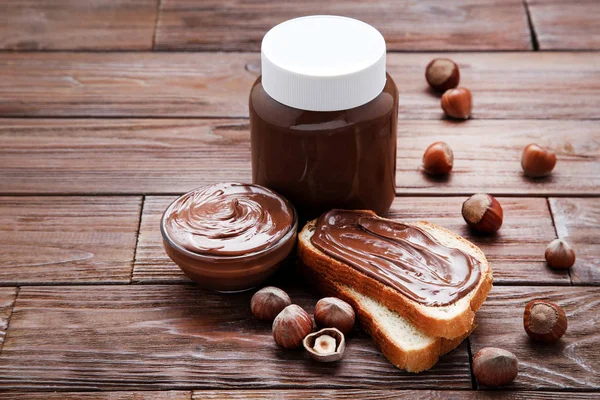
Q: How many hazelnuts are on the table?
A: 12